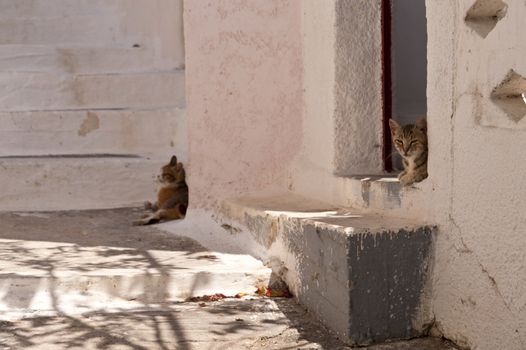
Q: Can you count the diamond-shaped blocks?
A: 2